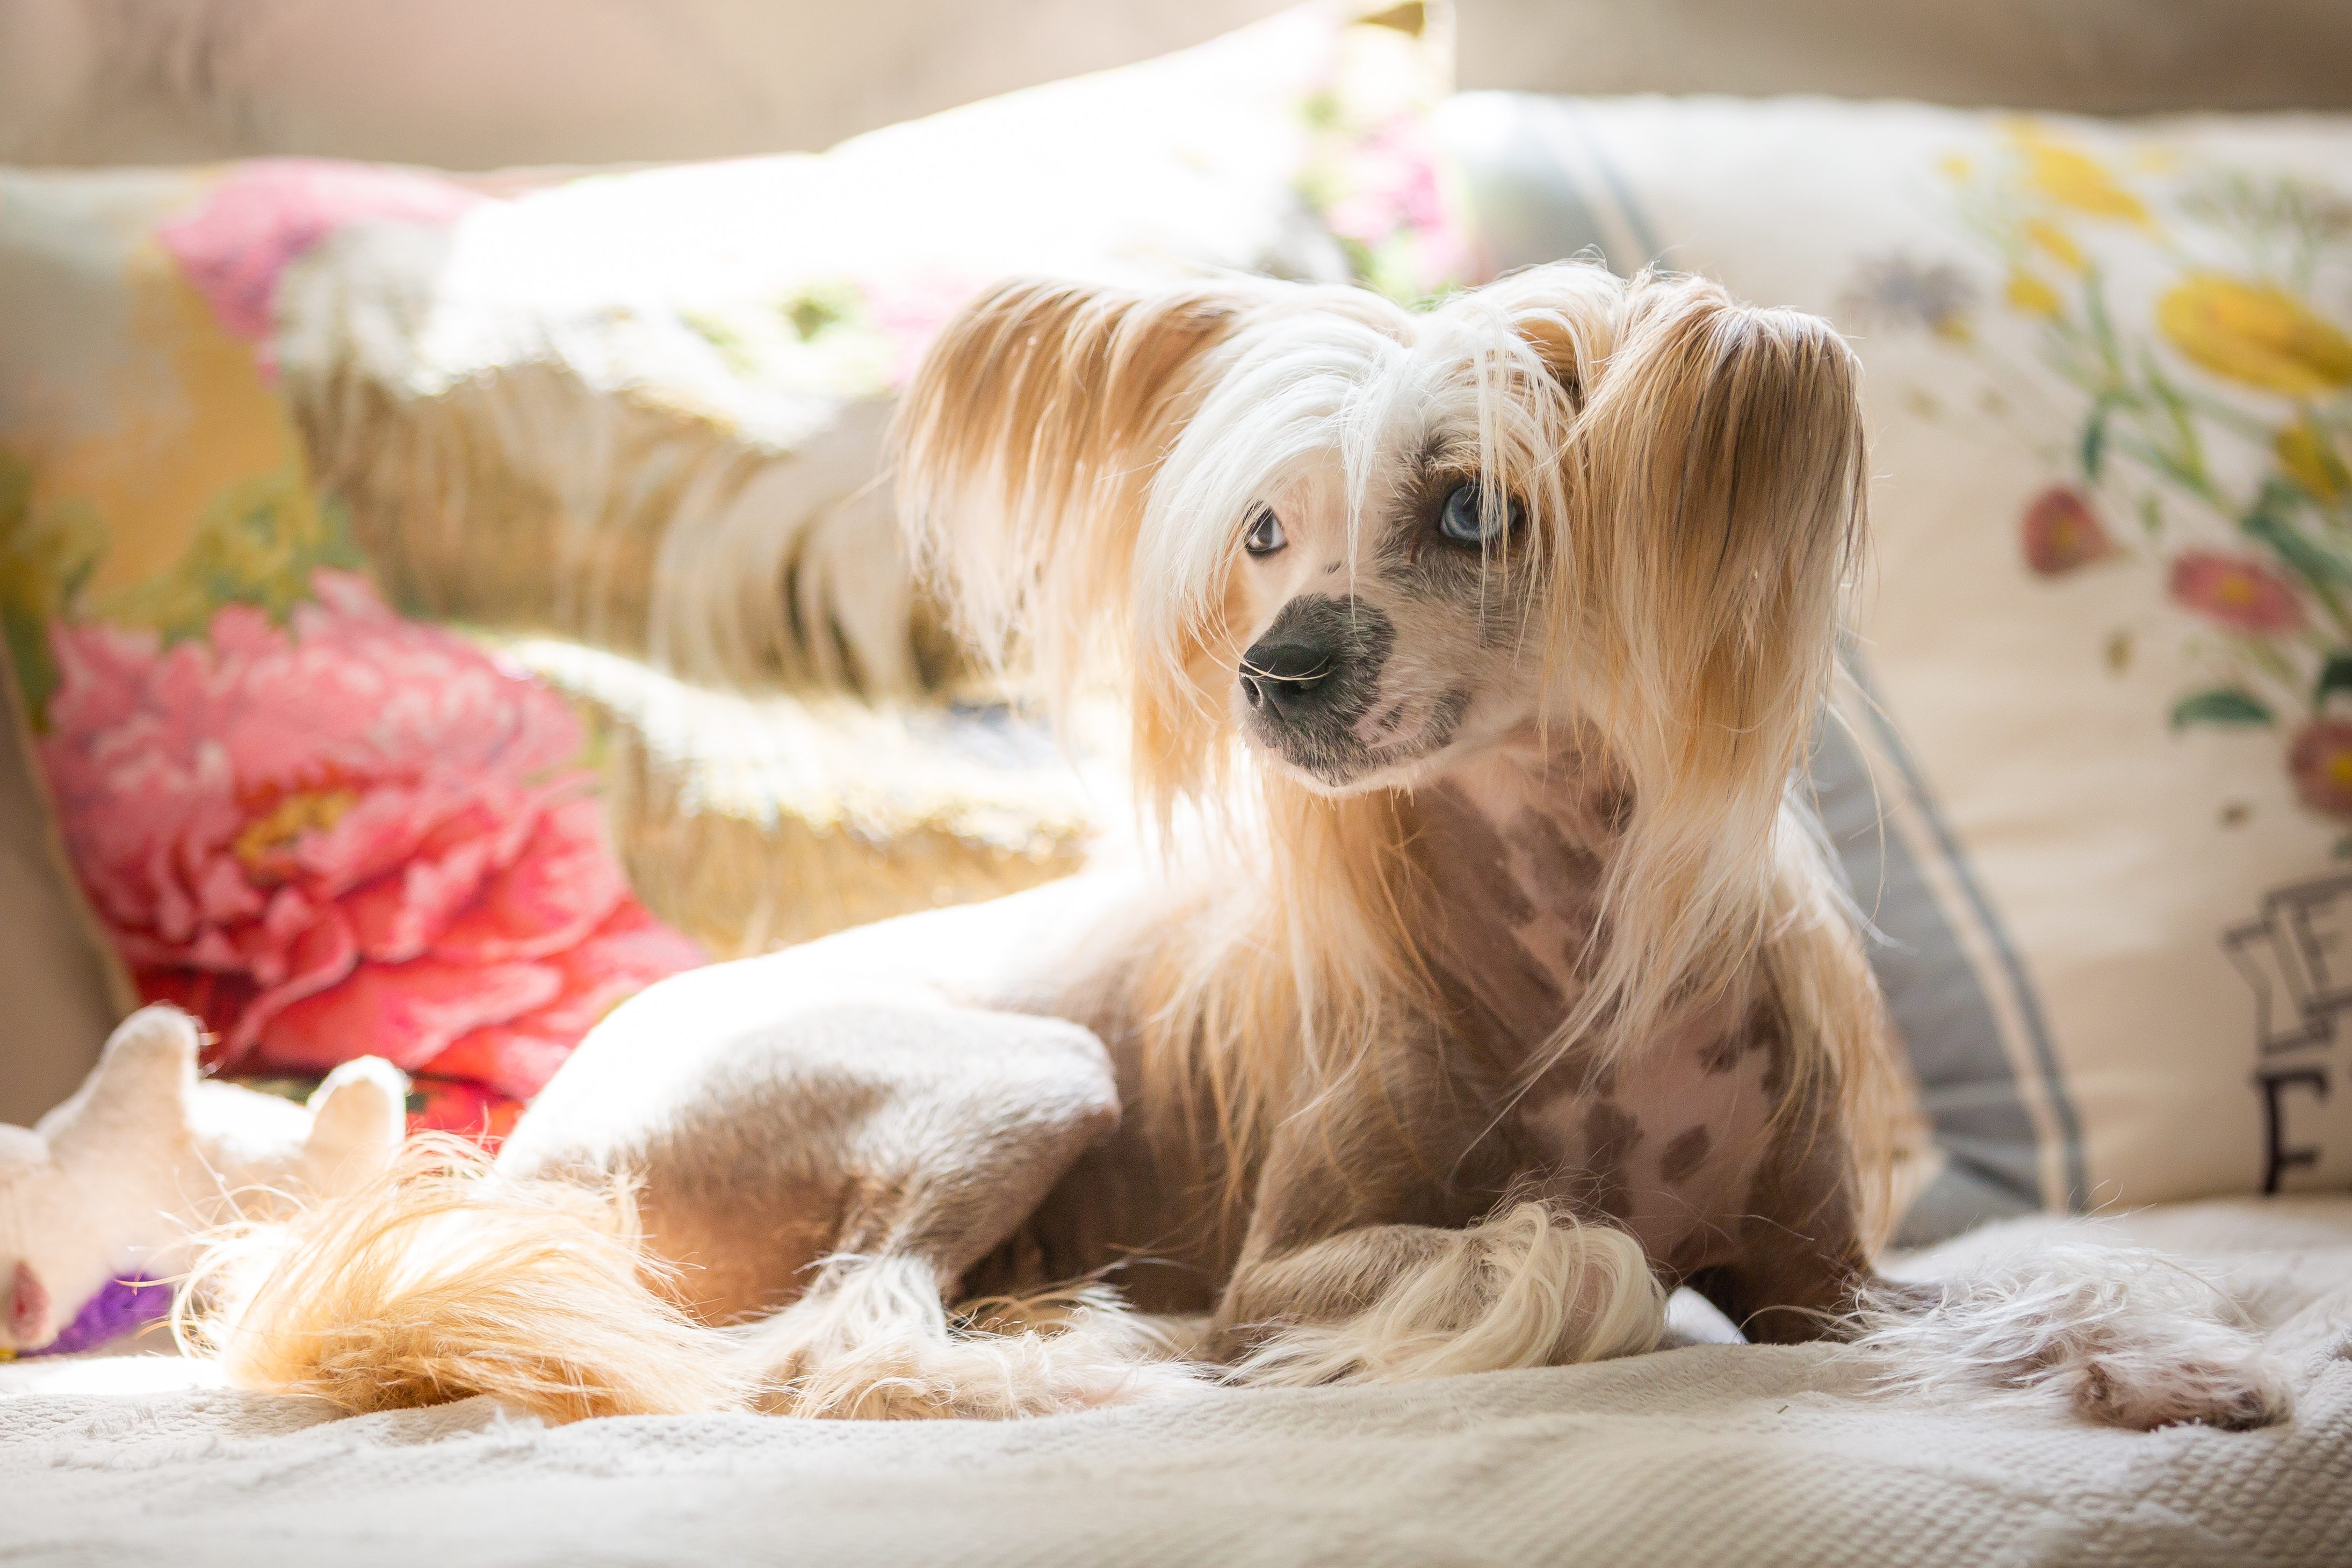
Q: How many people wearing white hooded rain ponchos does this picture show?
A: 0